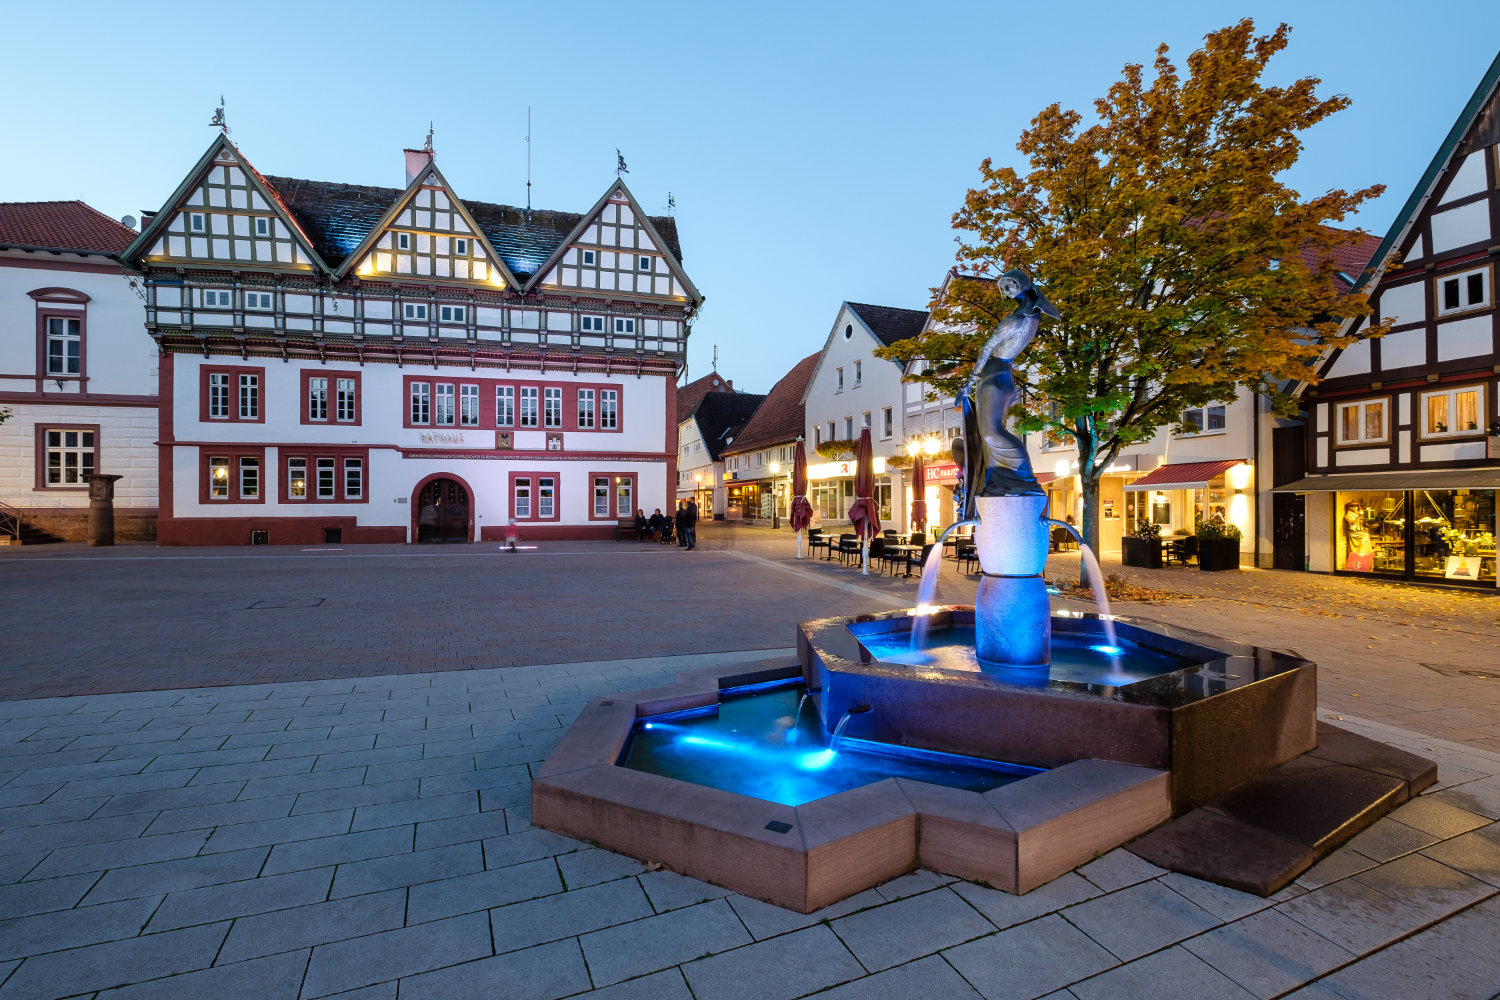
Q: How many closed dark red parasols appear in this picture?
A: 3